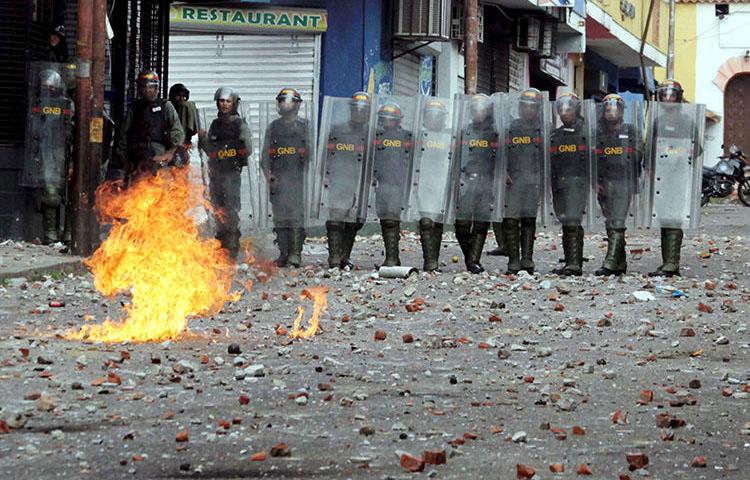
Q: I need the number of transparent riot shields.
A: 11